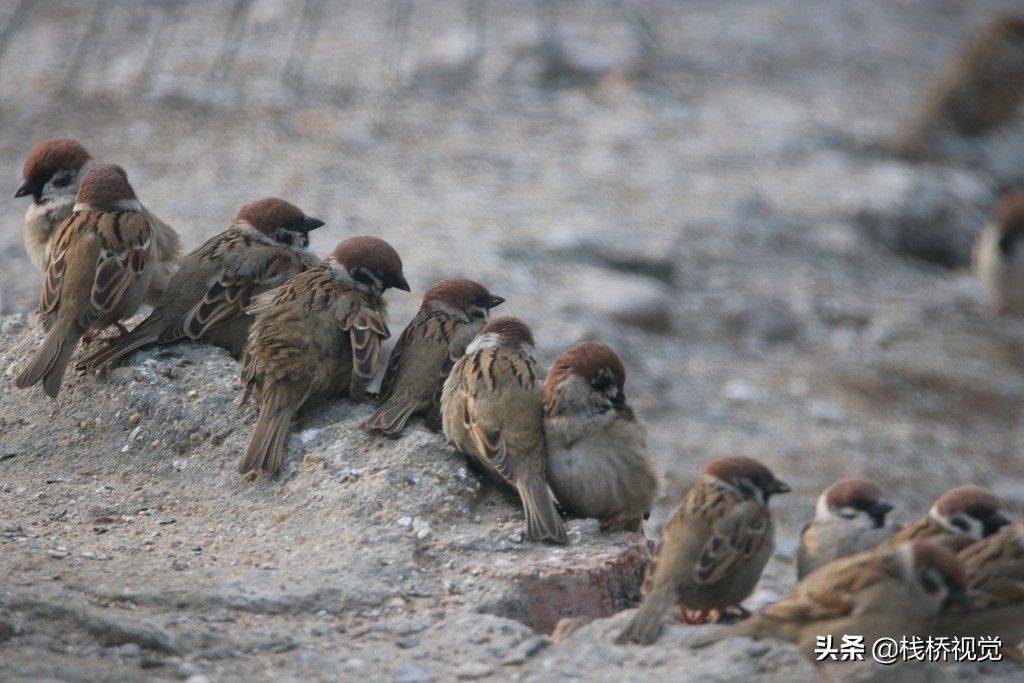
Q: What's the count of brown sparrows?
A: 14